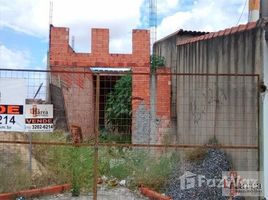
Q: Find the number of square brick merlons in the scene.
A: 3